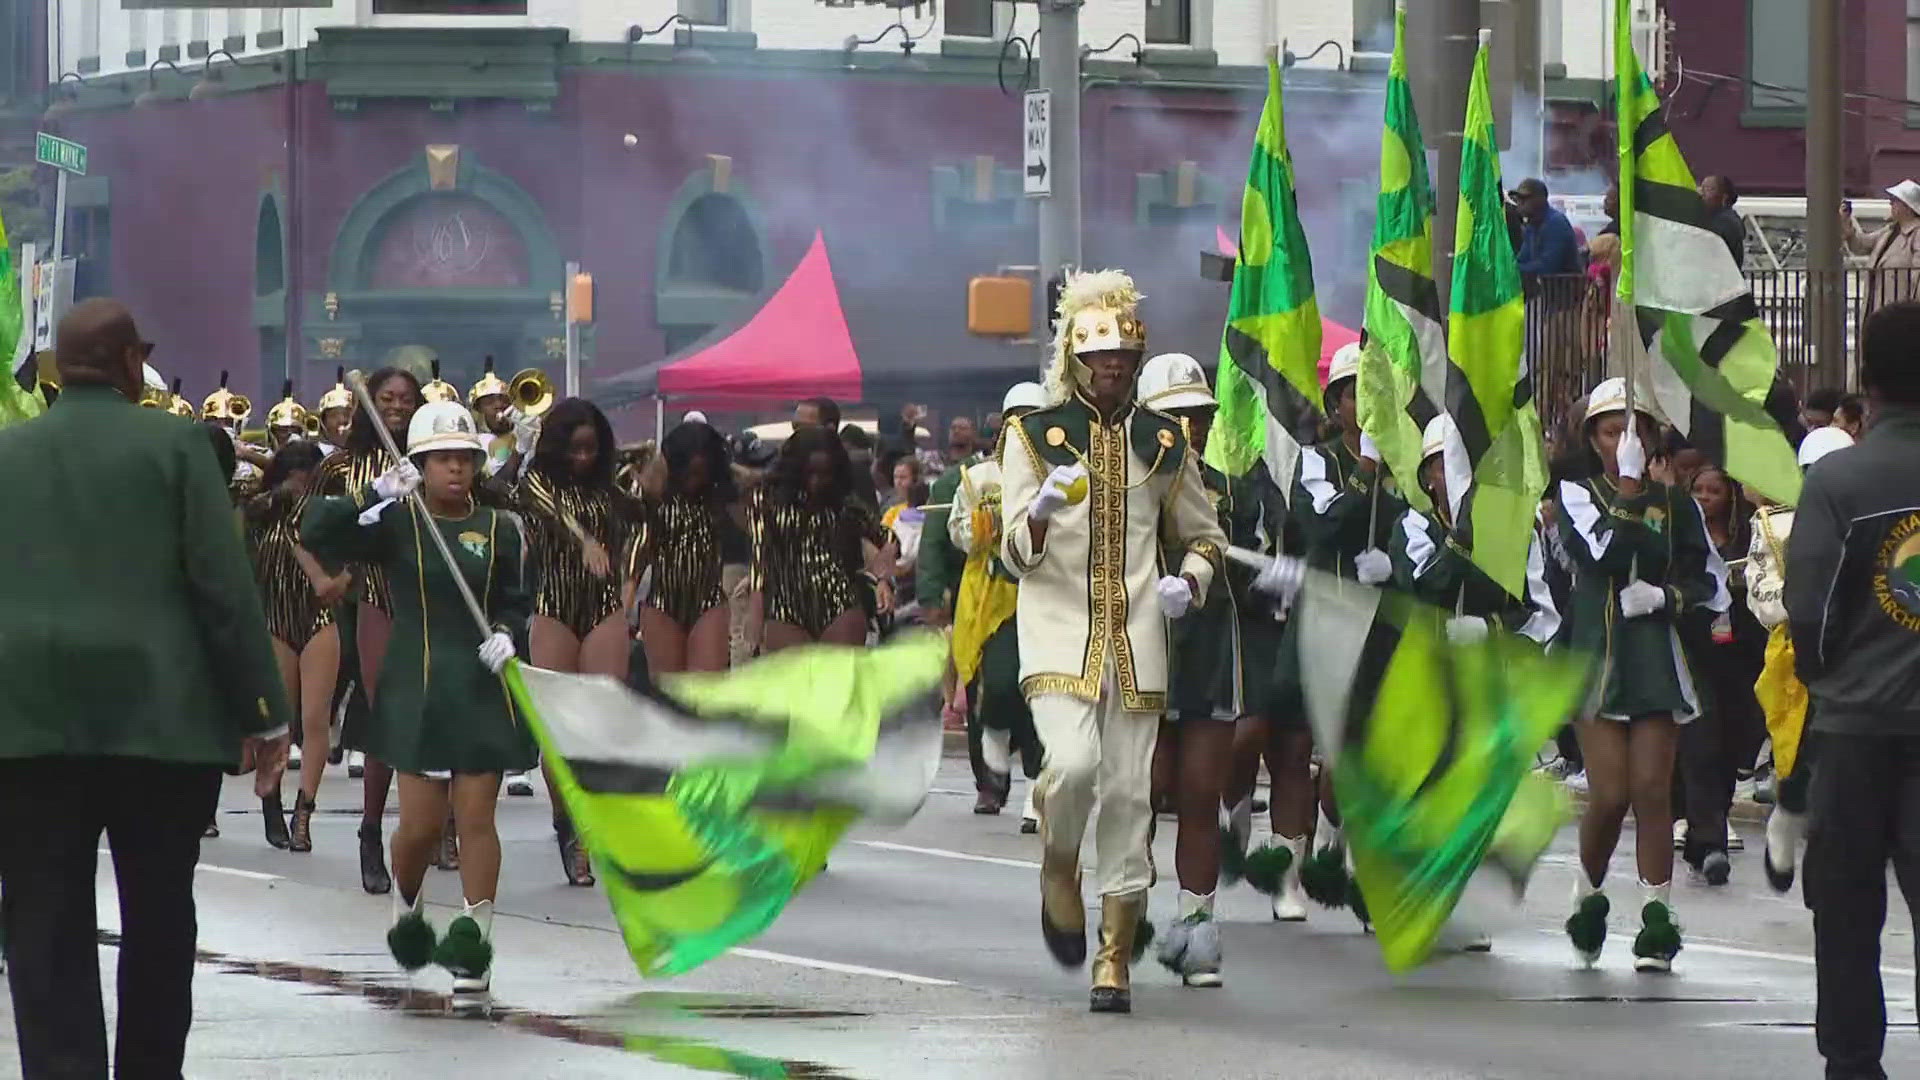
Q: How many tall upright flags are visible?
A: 4